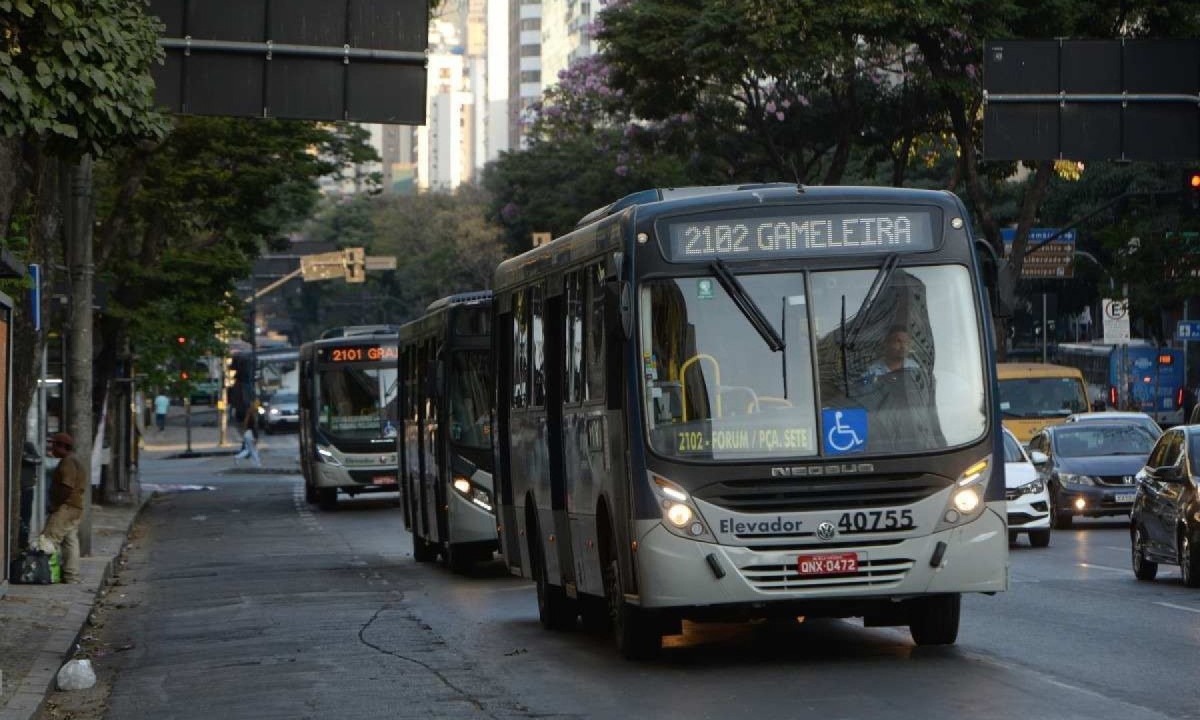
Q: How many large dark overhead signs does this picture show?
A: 2